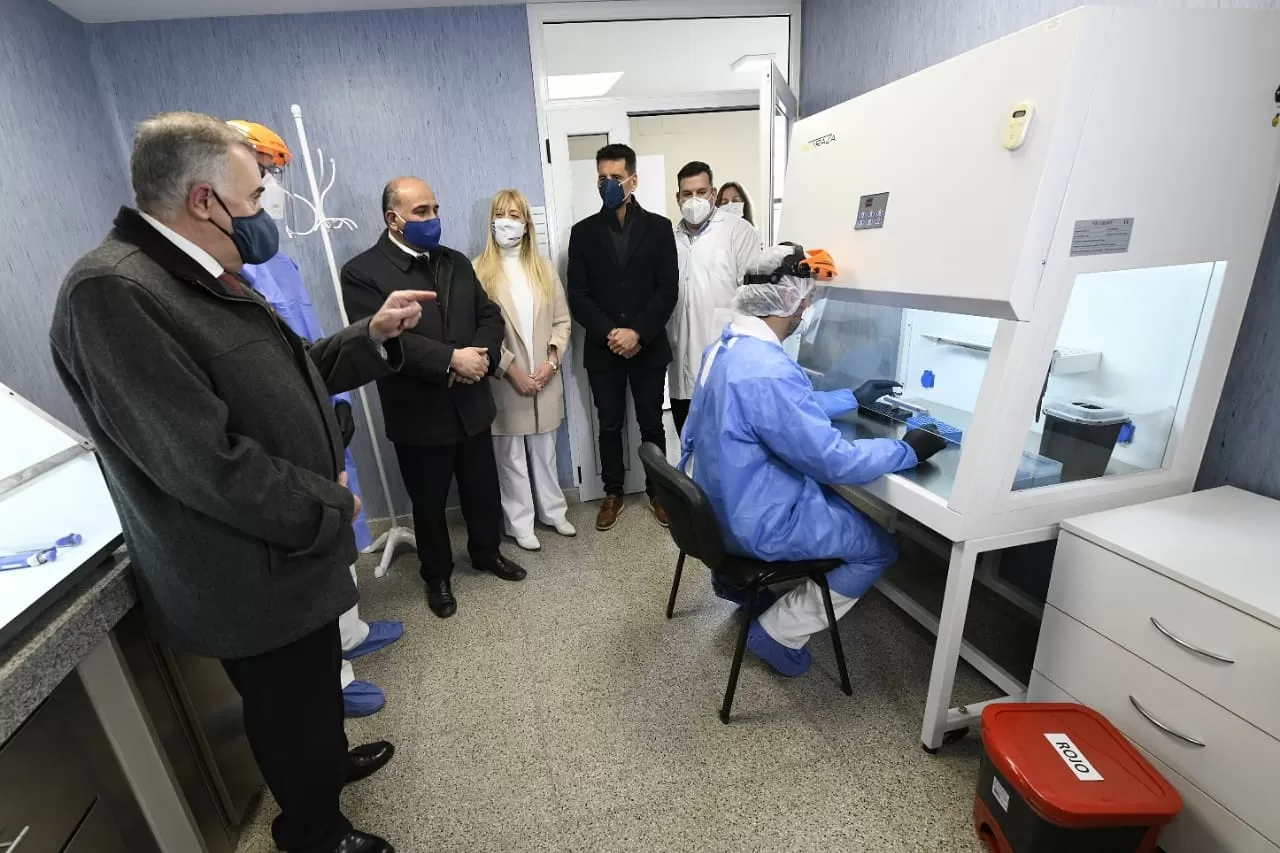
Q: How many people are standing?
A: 7